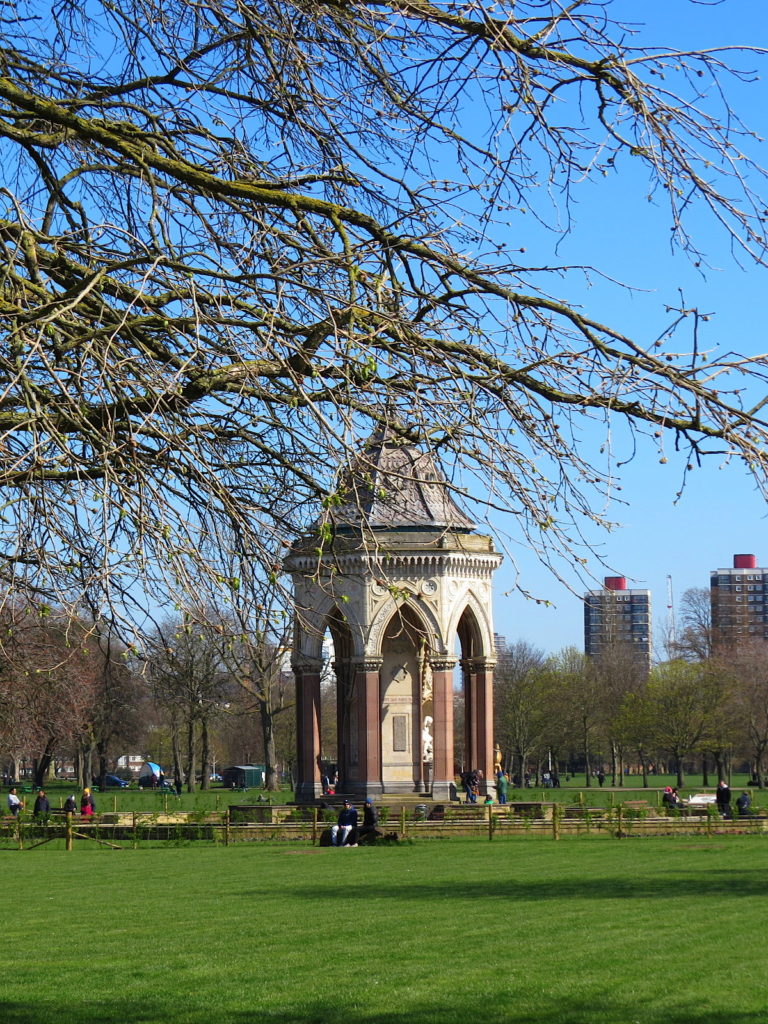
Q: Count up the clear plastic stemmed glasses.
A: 0